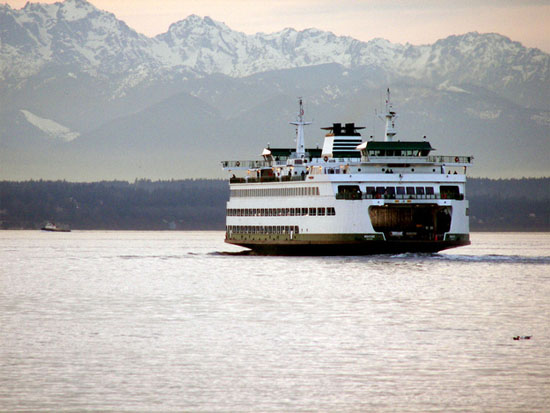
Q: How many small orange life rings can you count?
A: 3